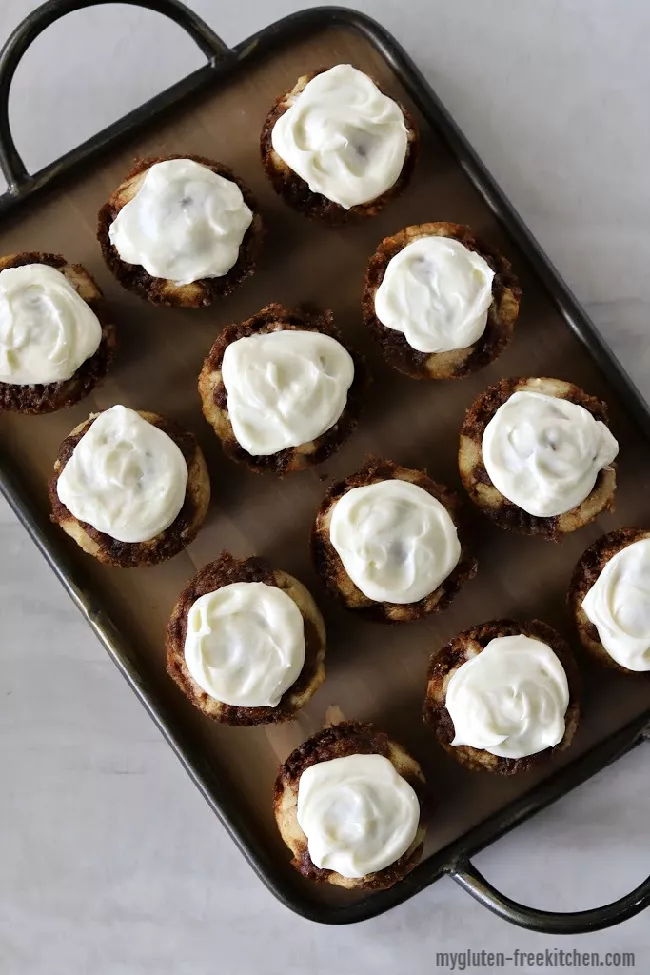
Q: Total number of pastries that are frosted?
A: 12